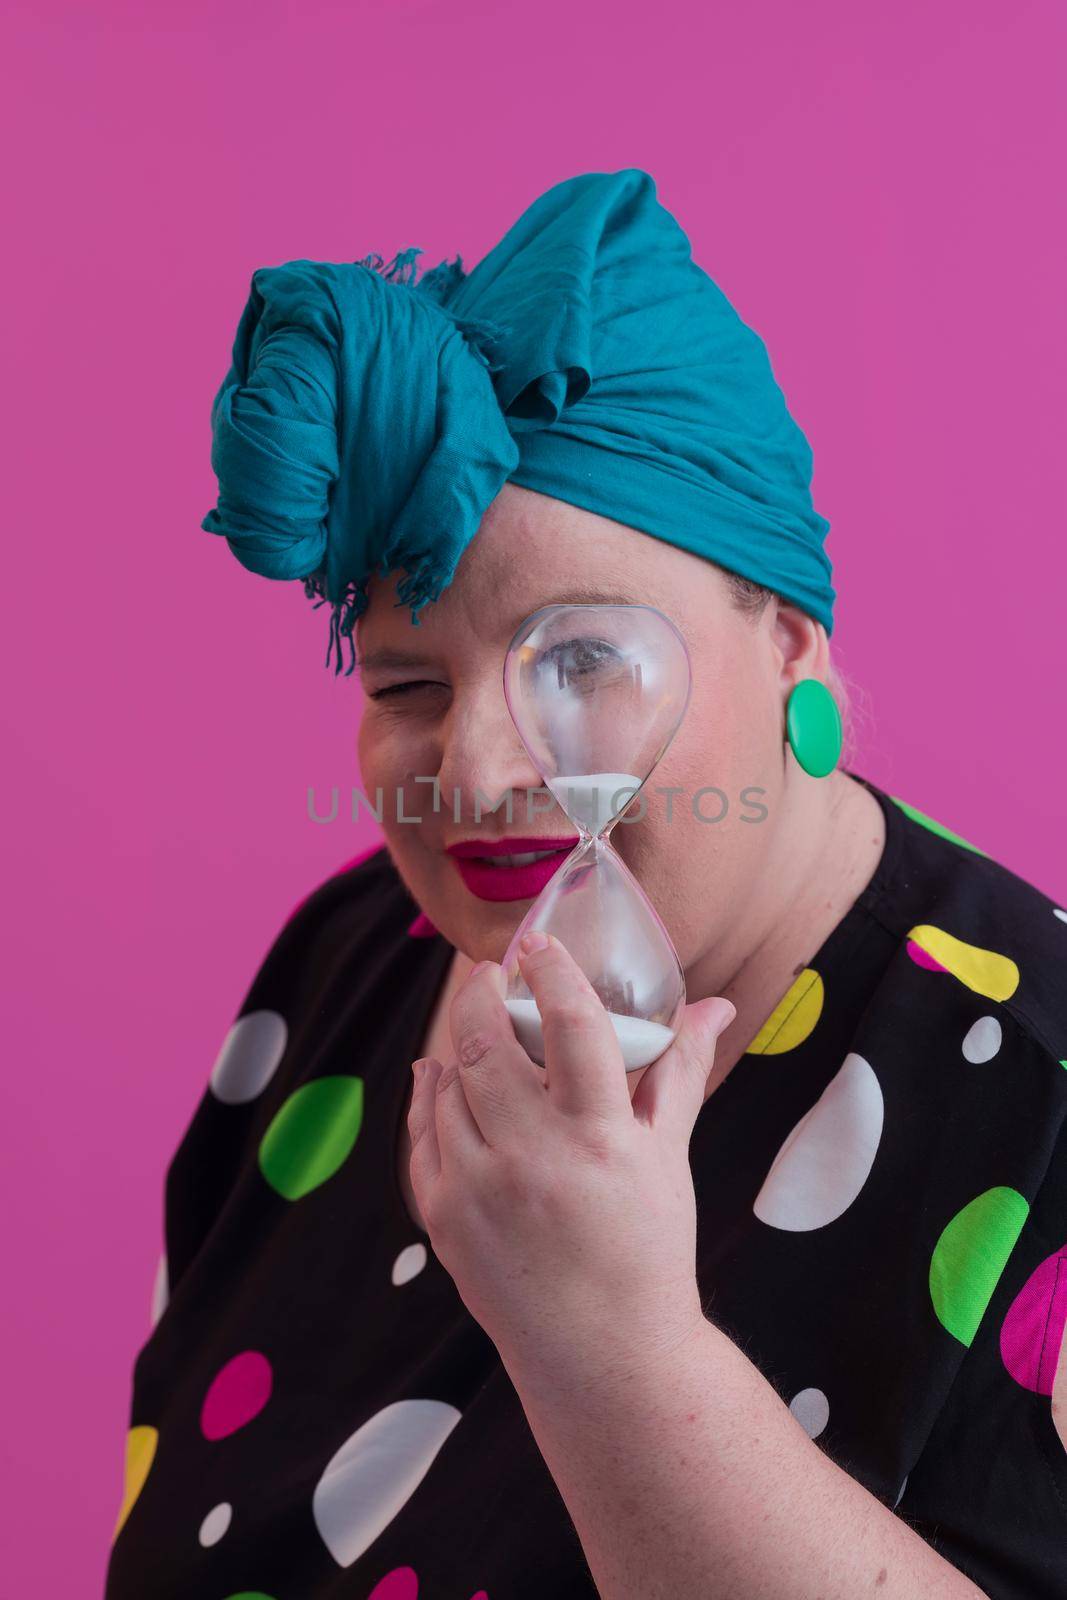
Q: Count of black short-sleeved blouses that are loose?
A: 1